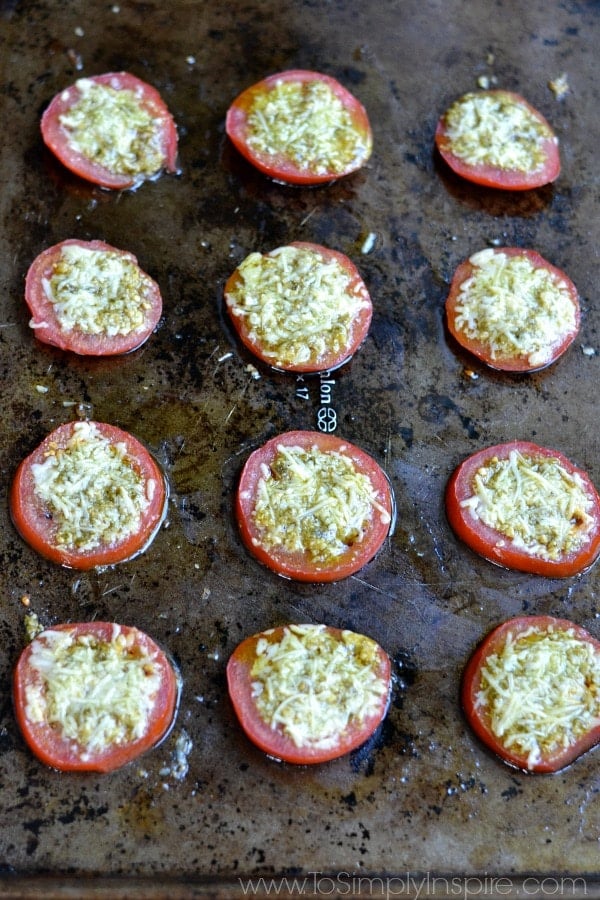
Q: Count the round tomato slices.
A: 12